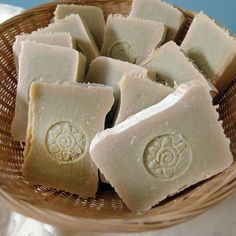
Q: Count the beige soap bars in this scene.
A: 12